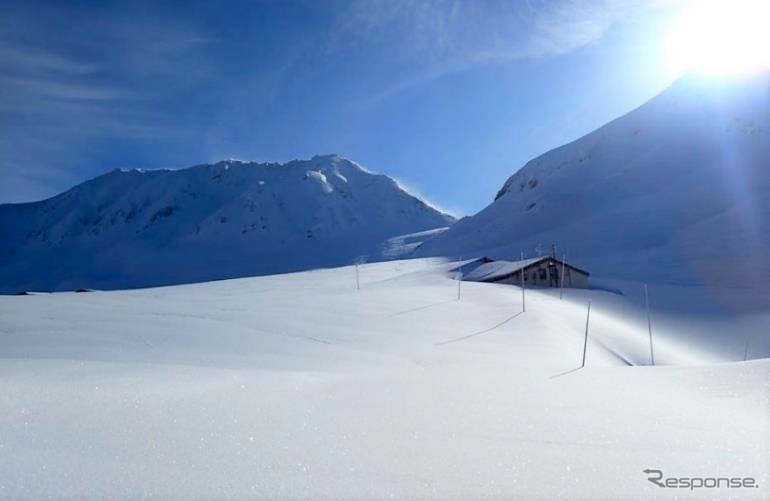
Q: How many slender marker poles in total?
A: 7